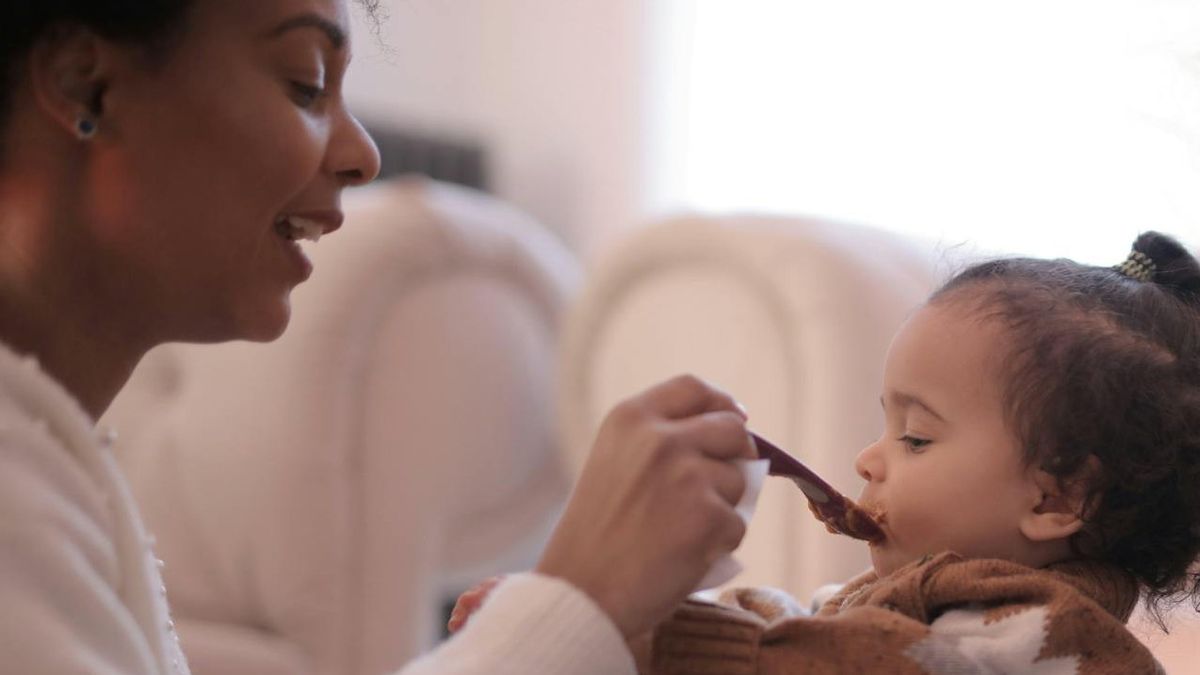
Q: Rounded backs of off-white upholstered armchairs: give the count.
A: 2